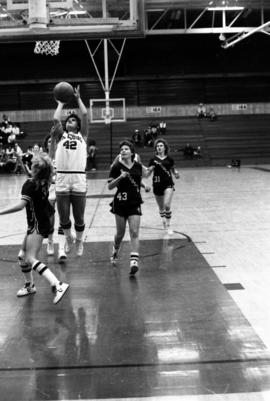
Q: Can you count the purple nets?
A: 0